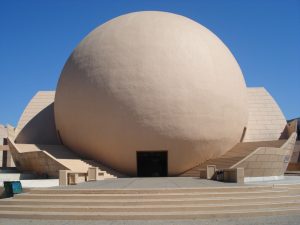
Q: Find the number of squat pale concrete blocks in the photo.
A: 4